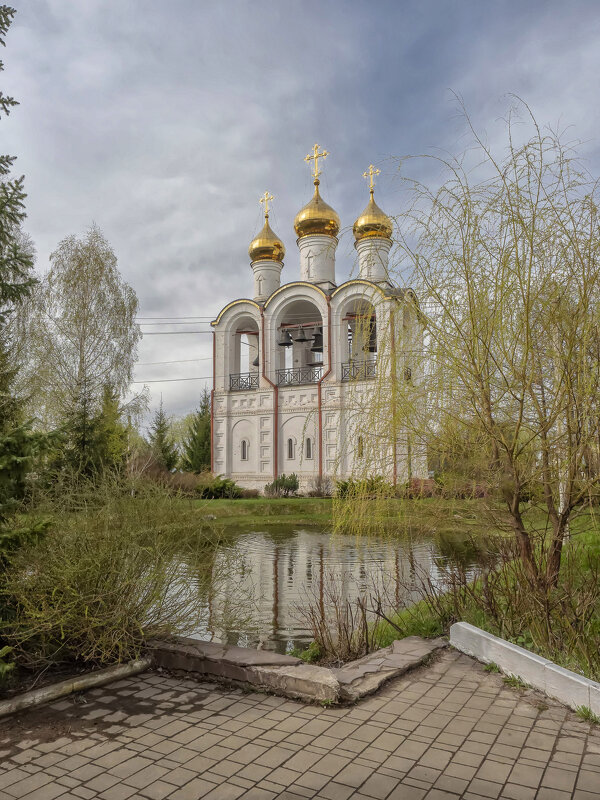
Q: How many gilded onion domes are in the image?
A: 3